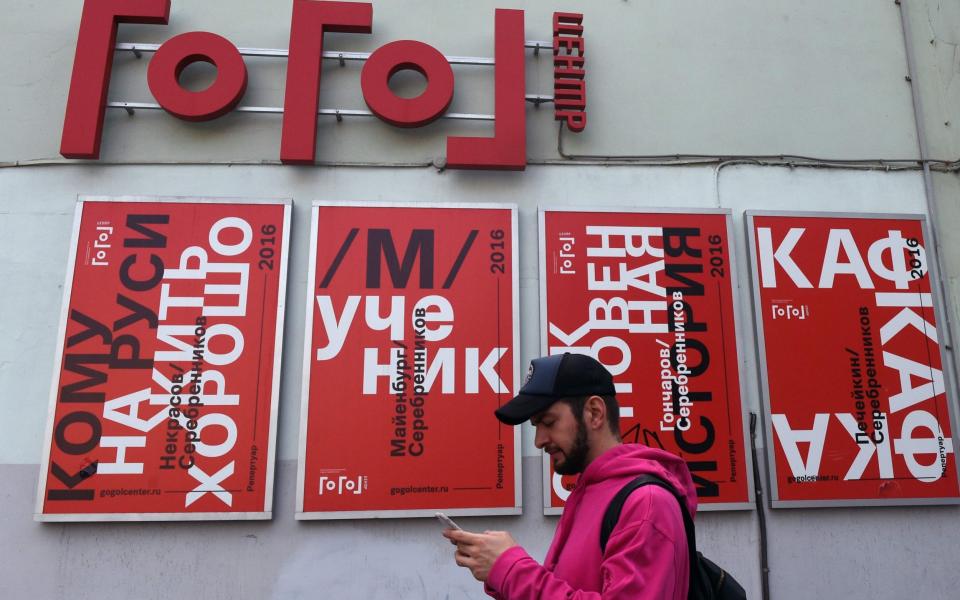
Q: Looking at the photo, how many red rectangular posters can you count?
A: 4